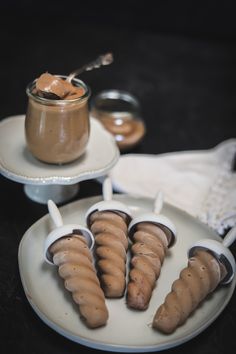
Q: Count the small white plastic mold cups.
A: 4